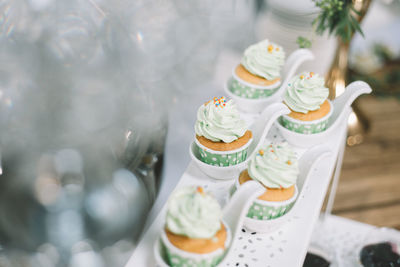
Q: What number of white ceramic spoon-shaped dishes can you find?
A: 5